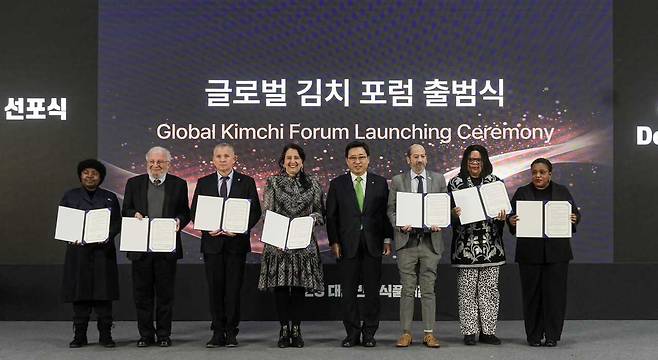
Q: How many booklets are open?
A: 7